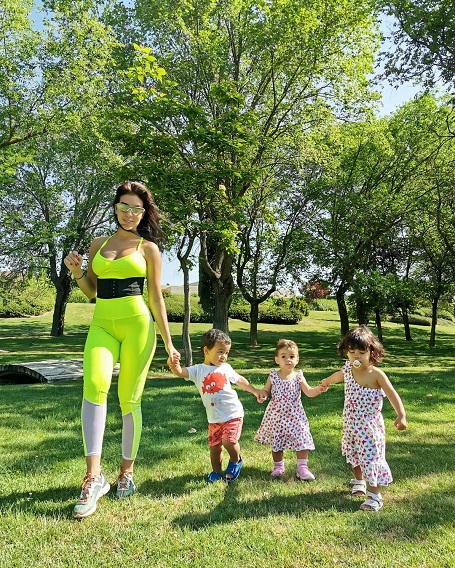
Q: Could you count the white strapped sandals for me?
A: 2